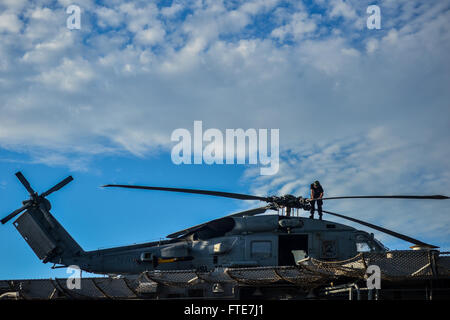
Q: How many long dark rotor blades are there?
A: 4